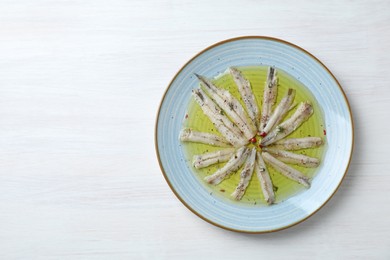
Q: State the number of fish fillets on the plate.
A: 14